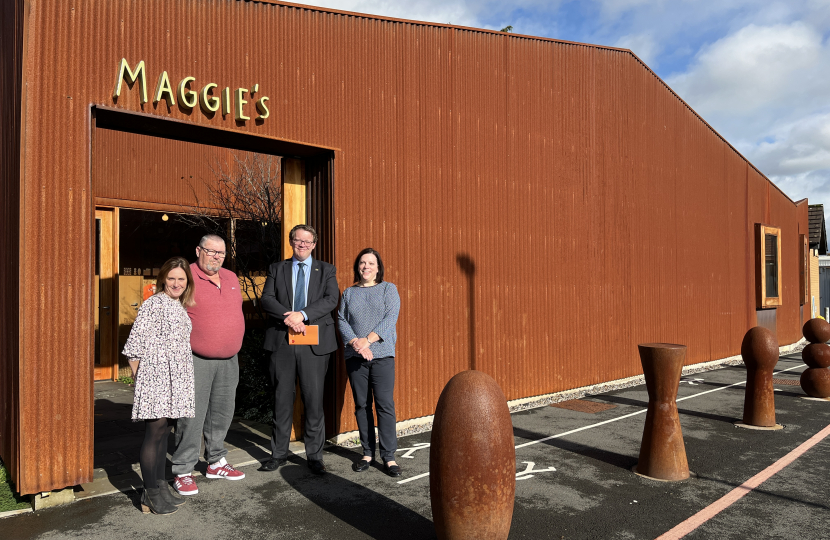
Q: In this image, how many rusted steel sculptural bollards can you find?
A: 4